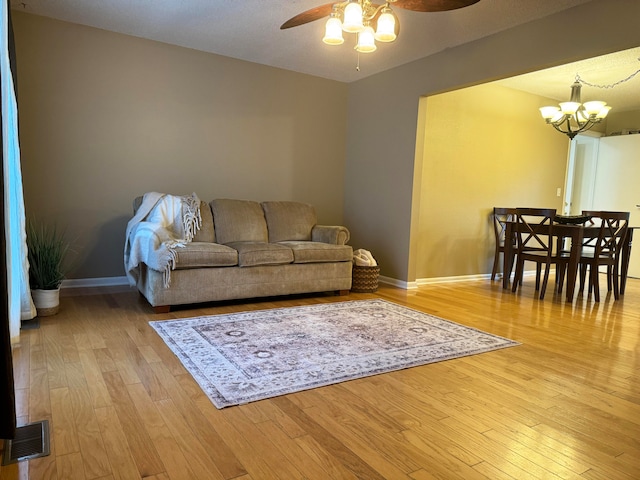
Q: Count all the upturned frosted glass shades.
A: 6